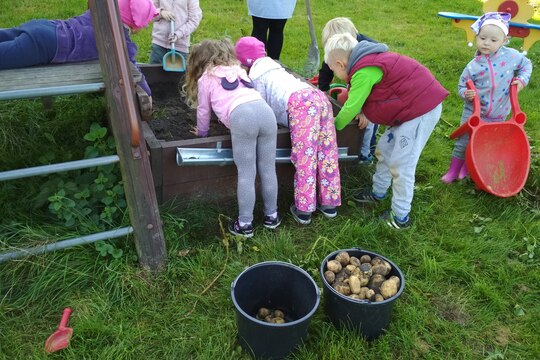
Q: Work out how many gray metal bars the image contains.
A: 3